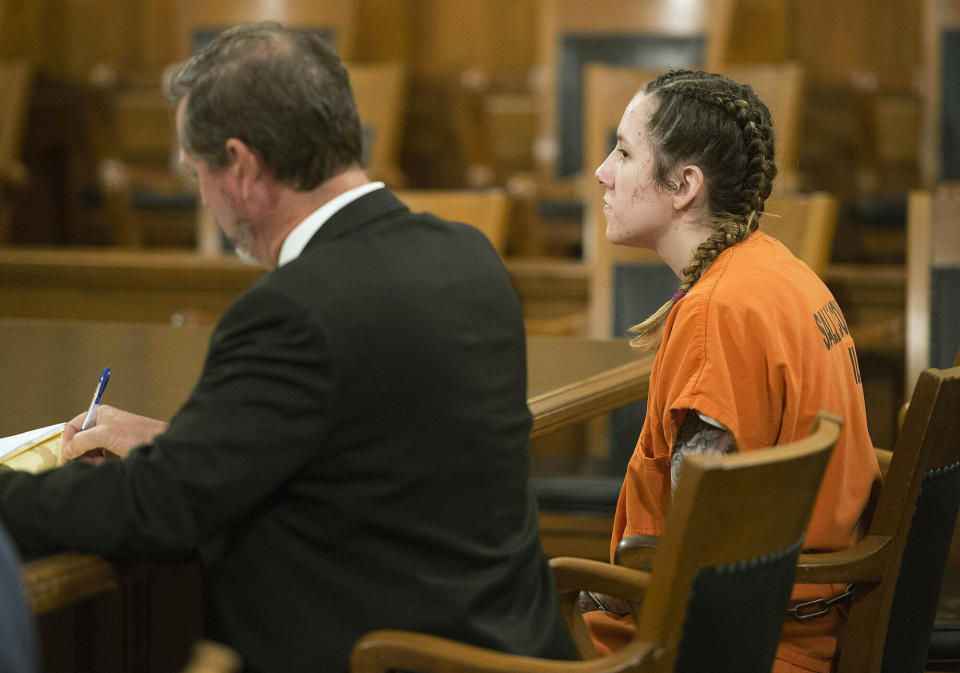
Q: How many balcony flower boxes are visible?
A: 0